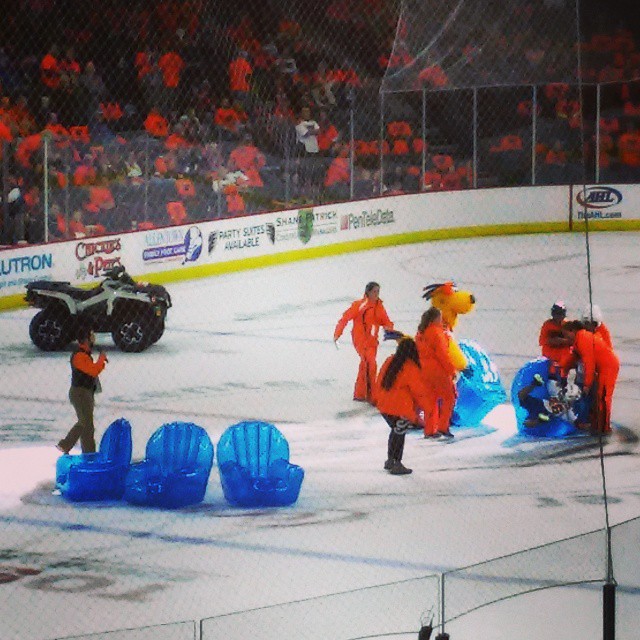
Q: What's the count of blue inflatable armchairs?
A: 5